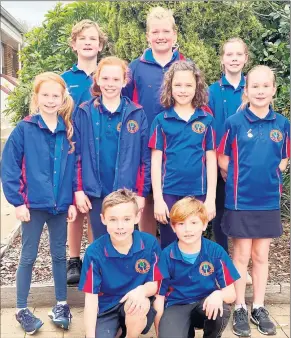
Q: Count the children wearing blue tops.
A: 9